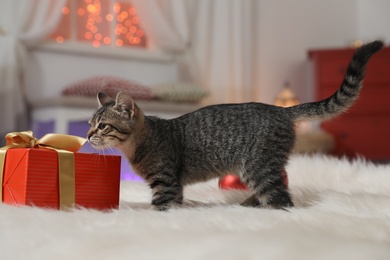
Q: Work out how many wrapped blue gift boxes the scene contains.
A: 0